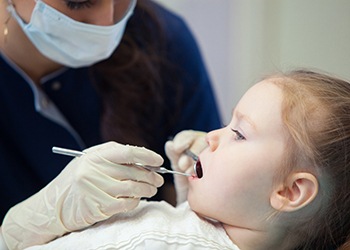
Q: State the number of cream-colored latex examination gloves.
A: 2